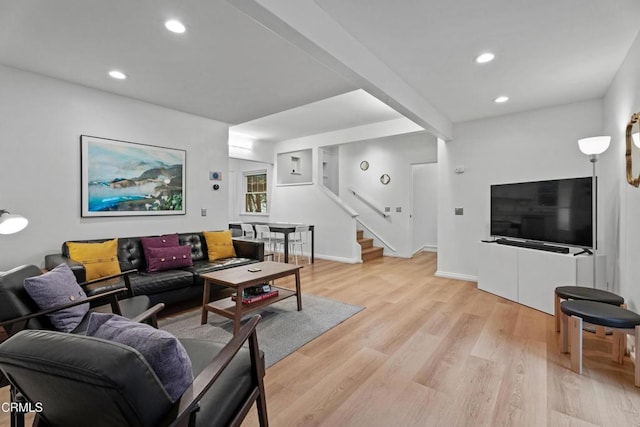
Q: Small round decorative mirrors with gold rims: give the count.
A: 2